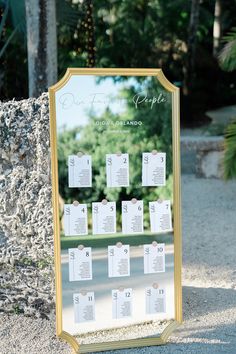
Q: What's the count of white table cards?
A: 13